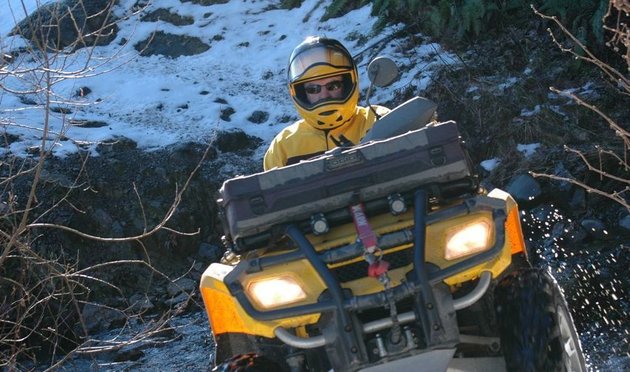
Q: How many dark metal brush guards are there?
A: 1